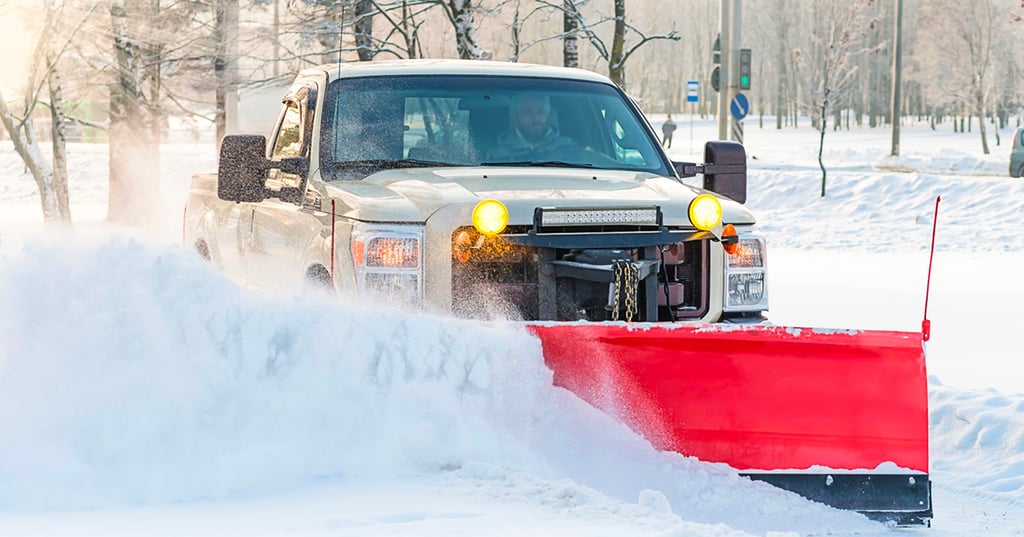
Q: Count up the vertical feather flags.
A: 0